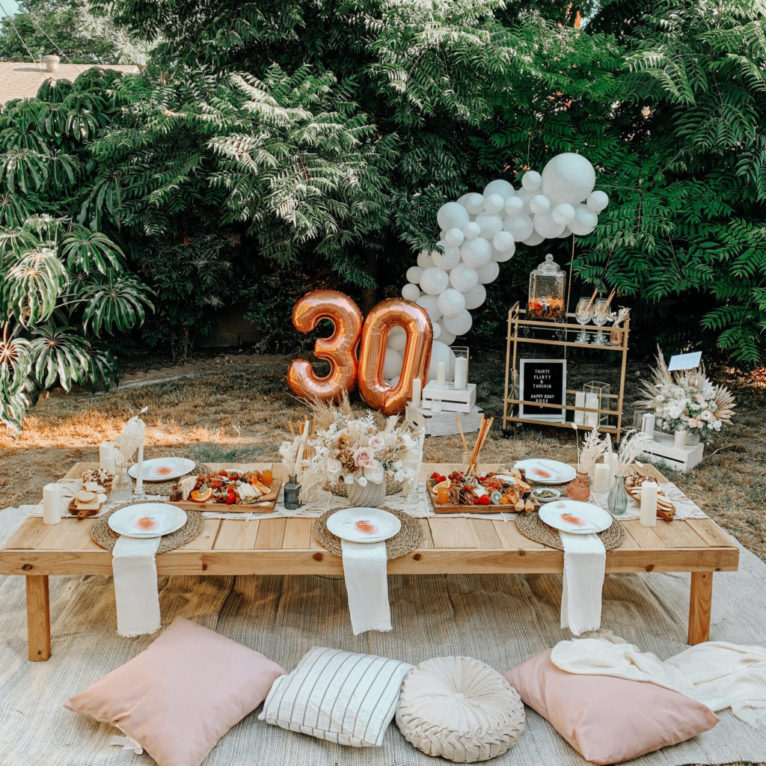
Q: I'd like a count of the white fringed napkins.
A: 3